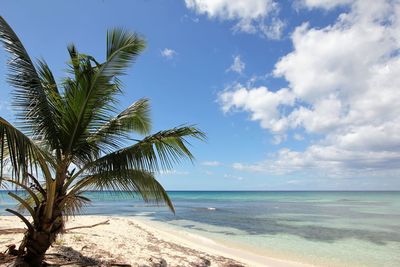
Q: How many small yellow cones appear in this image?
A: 0